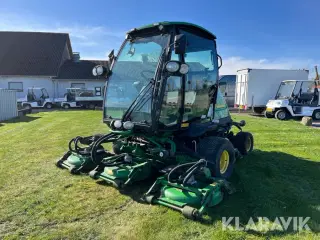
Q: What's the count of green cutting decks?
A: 3